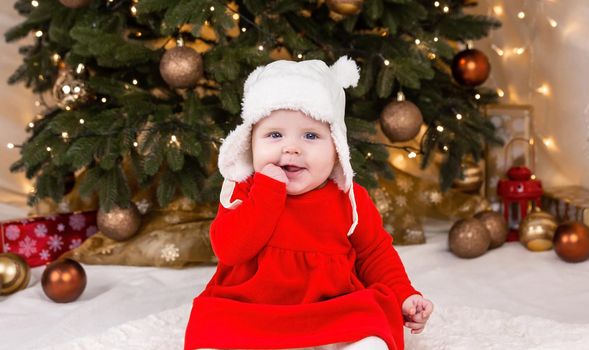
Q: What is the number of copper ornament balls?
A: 3